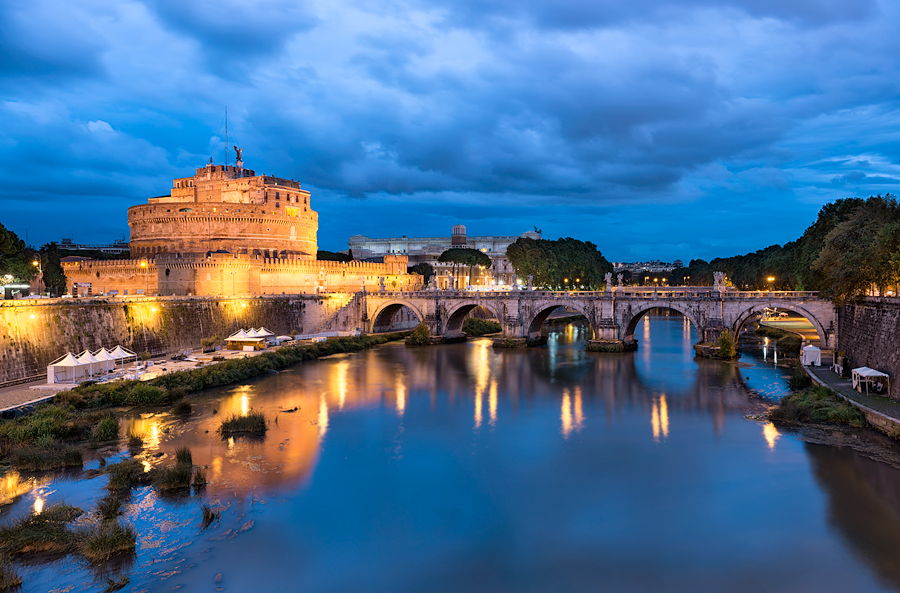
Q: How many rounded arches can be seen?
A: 5